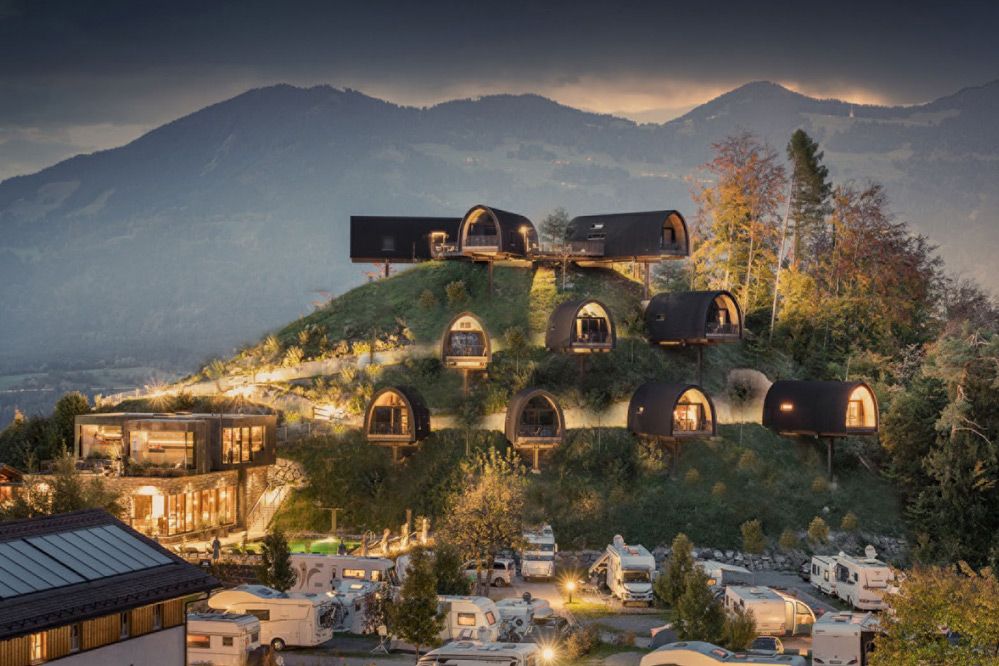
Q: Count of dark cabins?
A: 10